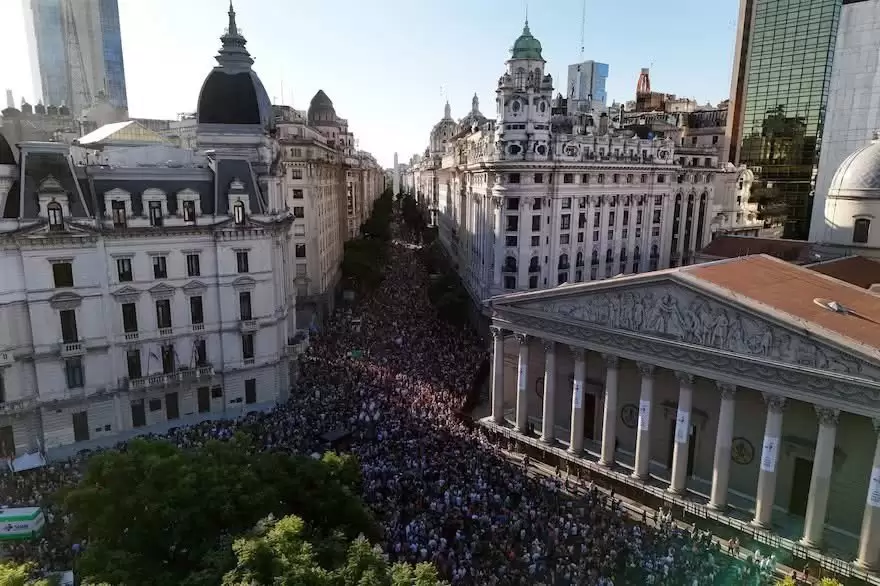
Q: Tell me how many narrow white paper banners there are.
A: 6